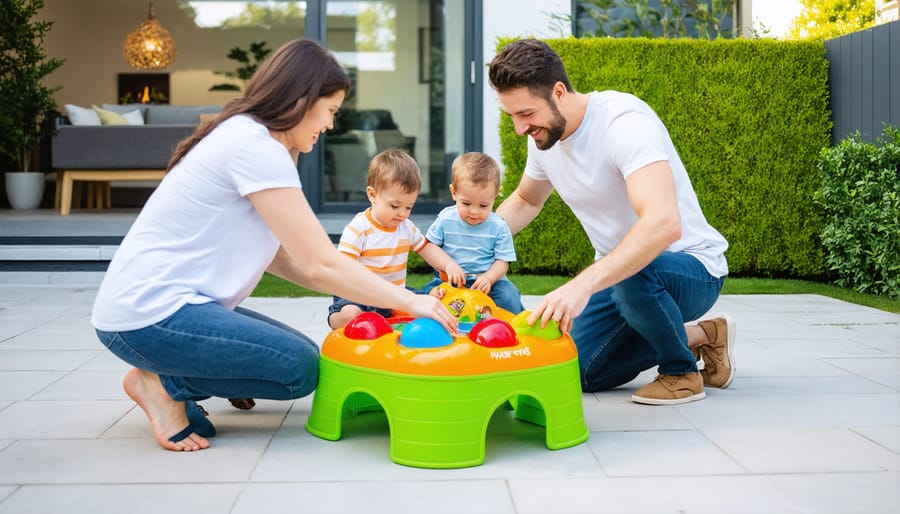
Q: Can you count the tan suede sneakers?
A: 2